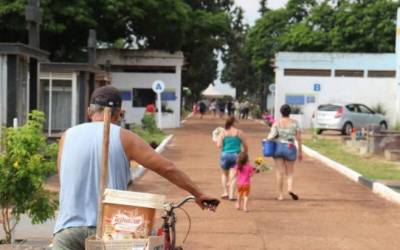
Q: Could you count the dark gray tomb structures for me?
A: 2